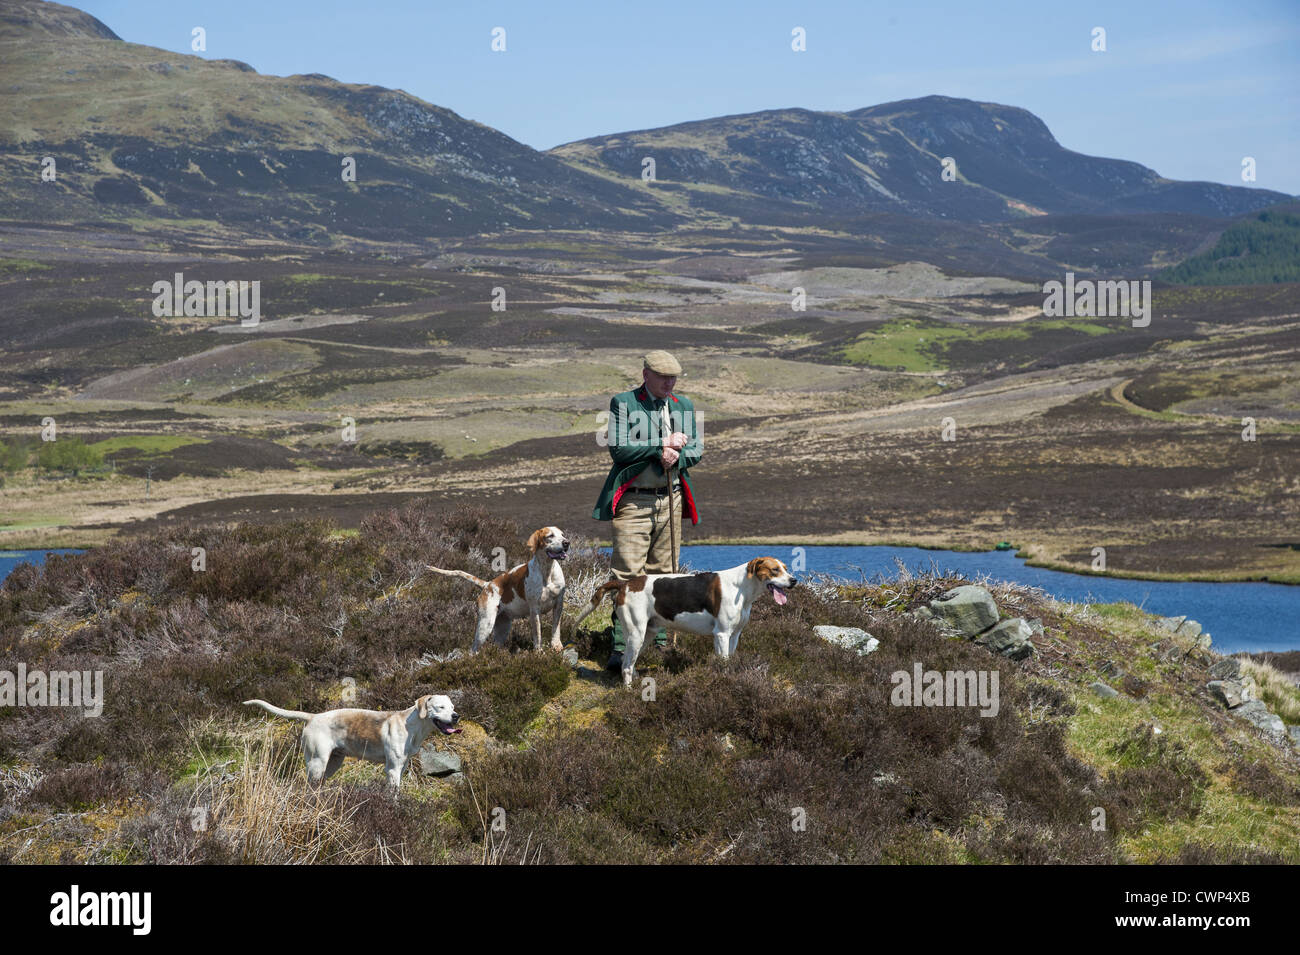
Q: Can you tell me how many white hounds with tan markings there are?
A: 2